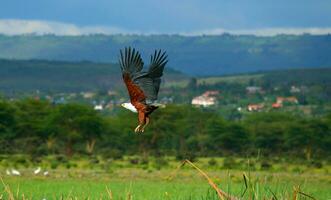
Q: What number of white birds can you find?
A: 4